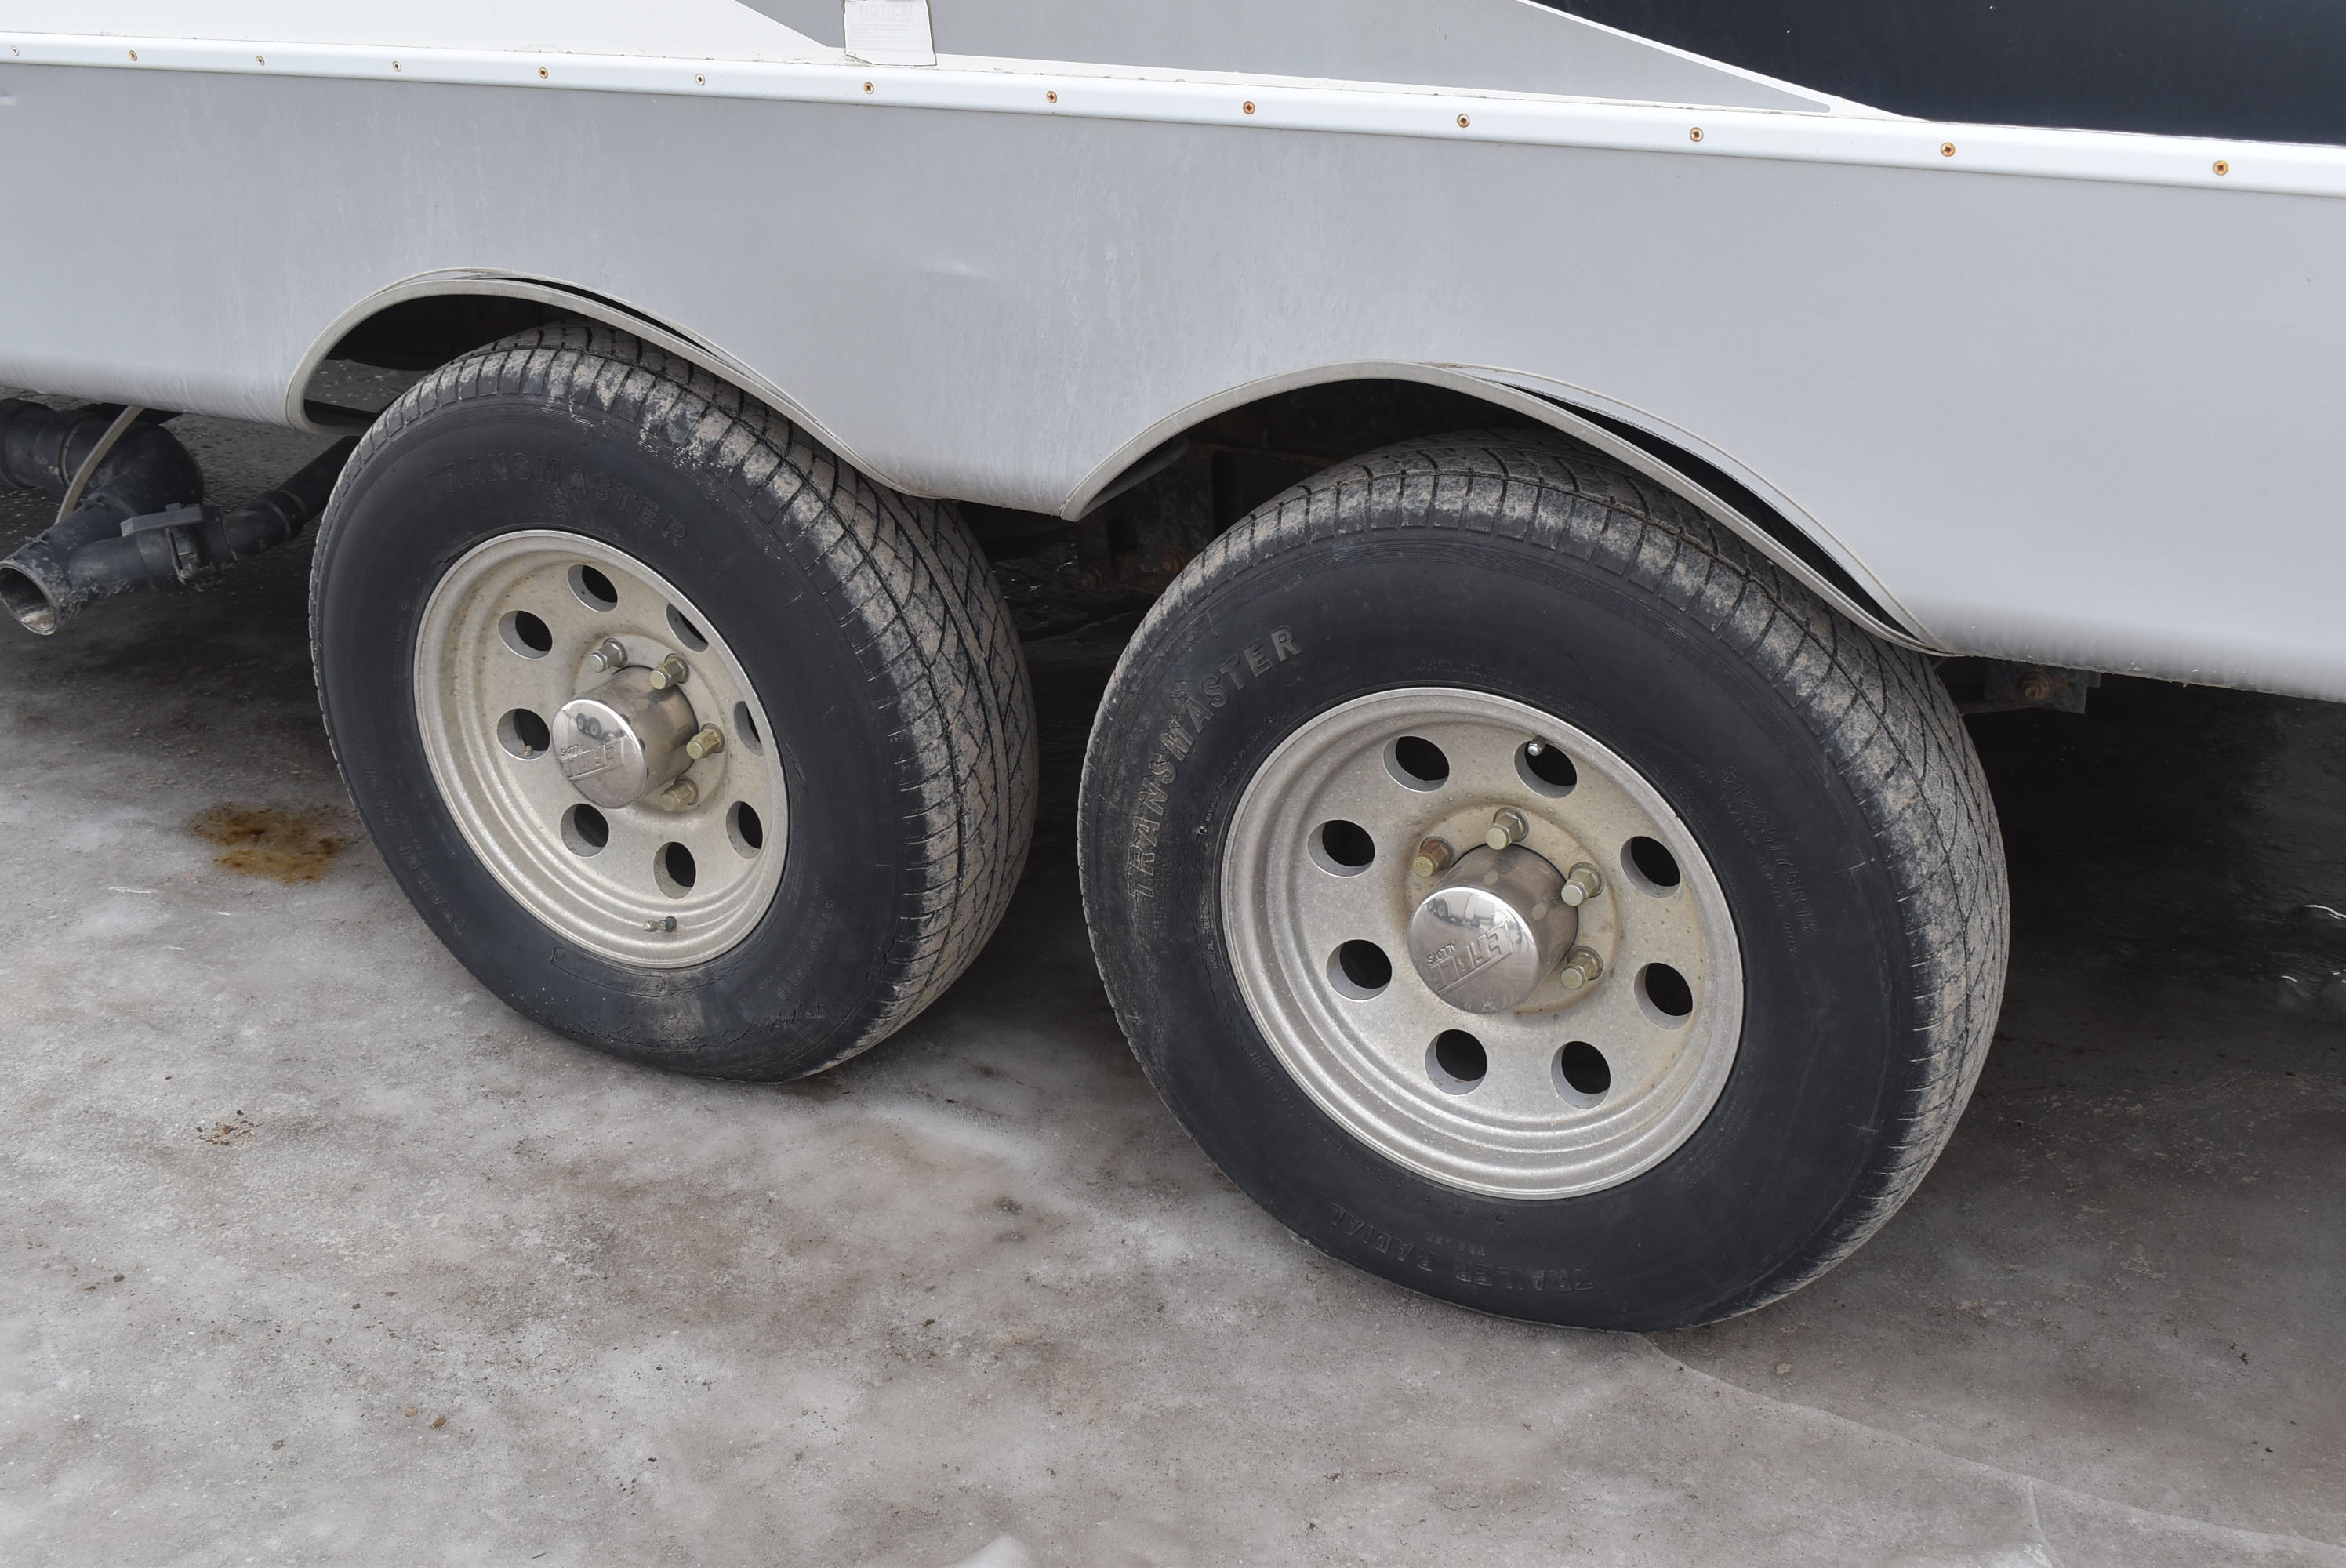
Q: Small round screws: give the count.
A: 13